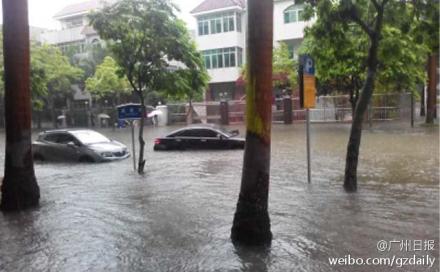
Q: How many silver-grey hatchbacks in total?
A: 1